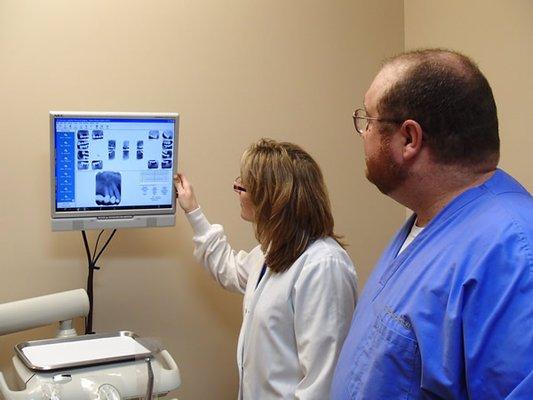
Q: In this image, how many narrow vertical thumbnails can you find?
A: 6